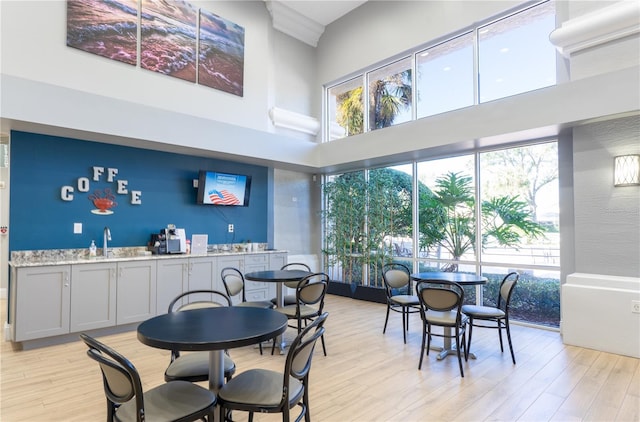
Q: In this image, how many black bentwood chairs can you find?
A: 9